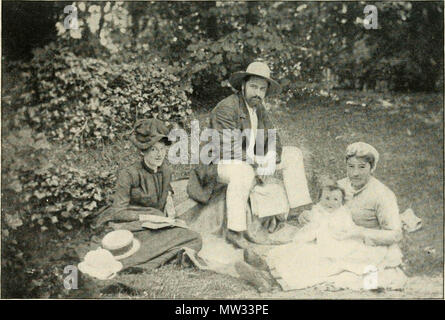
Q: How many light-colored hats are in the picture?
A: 4